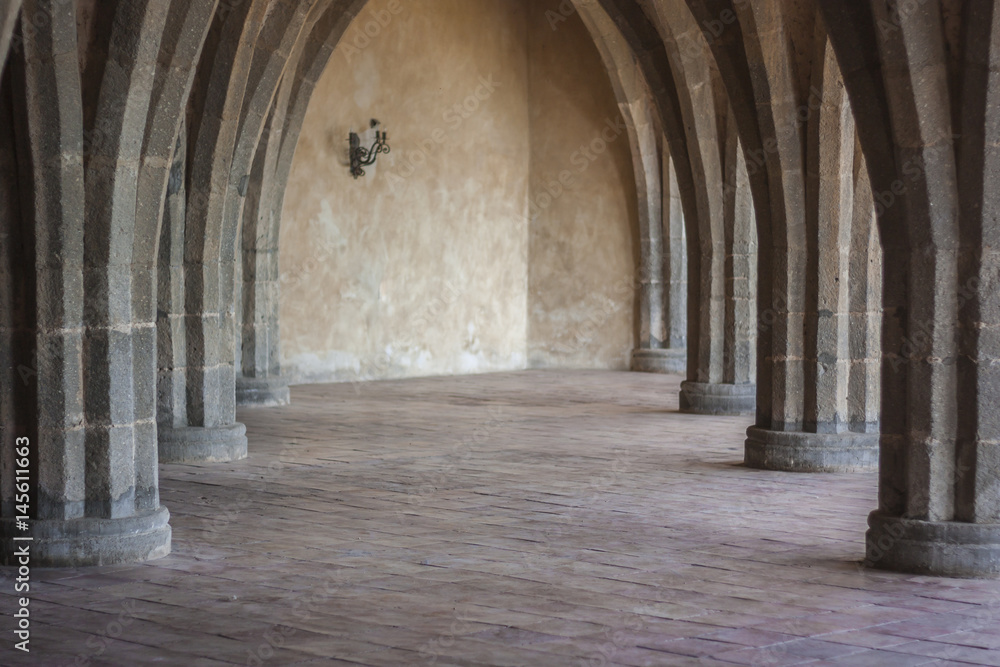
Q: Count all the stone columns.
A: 7